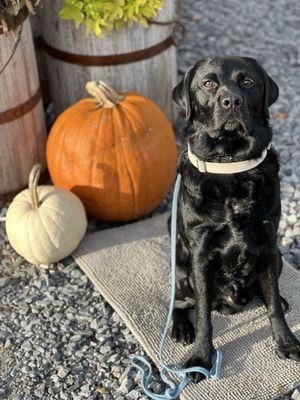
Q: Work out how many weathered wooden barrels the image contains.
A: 2